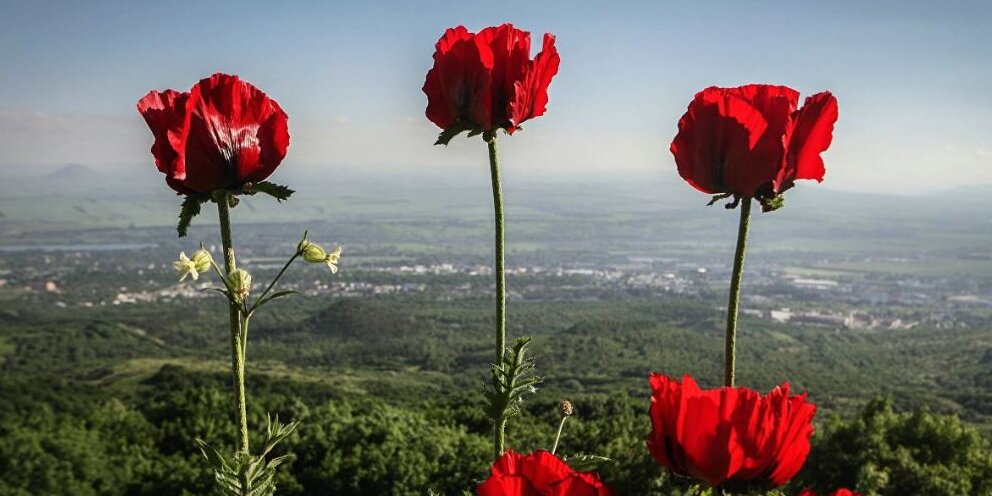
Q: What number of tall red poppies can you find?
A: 3